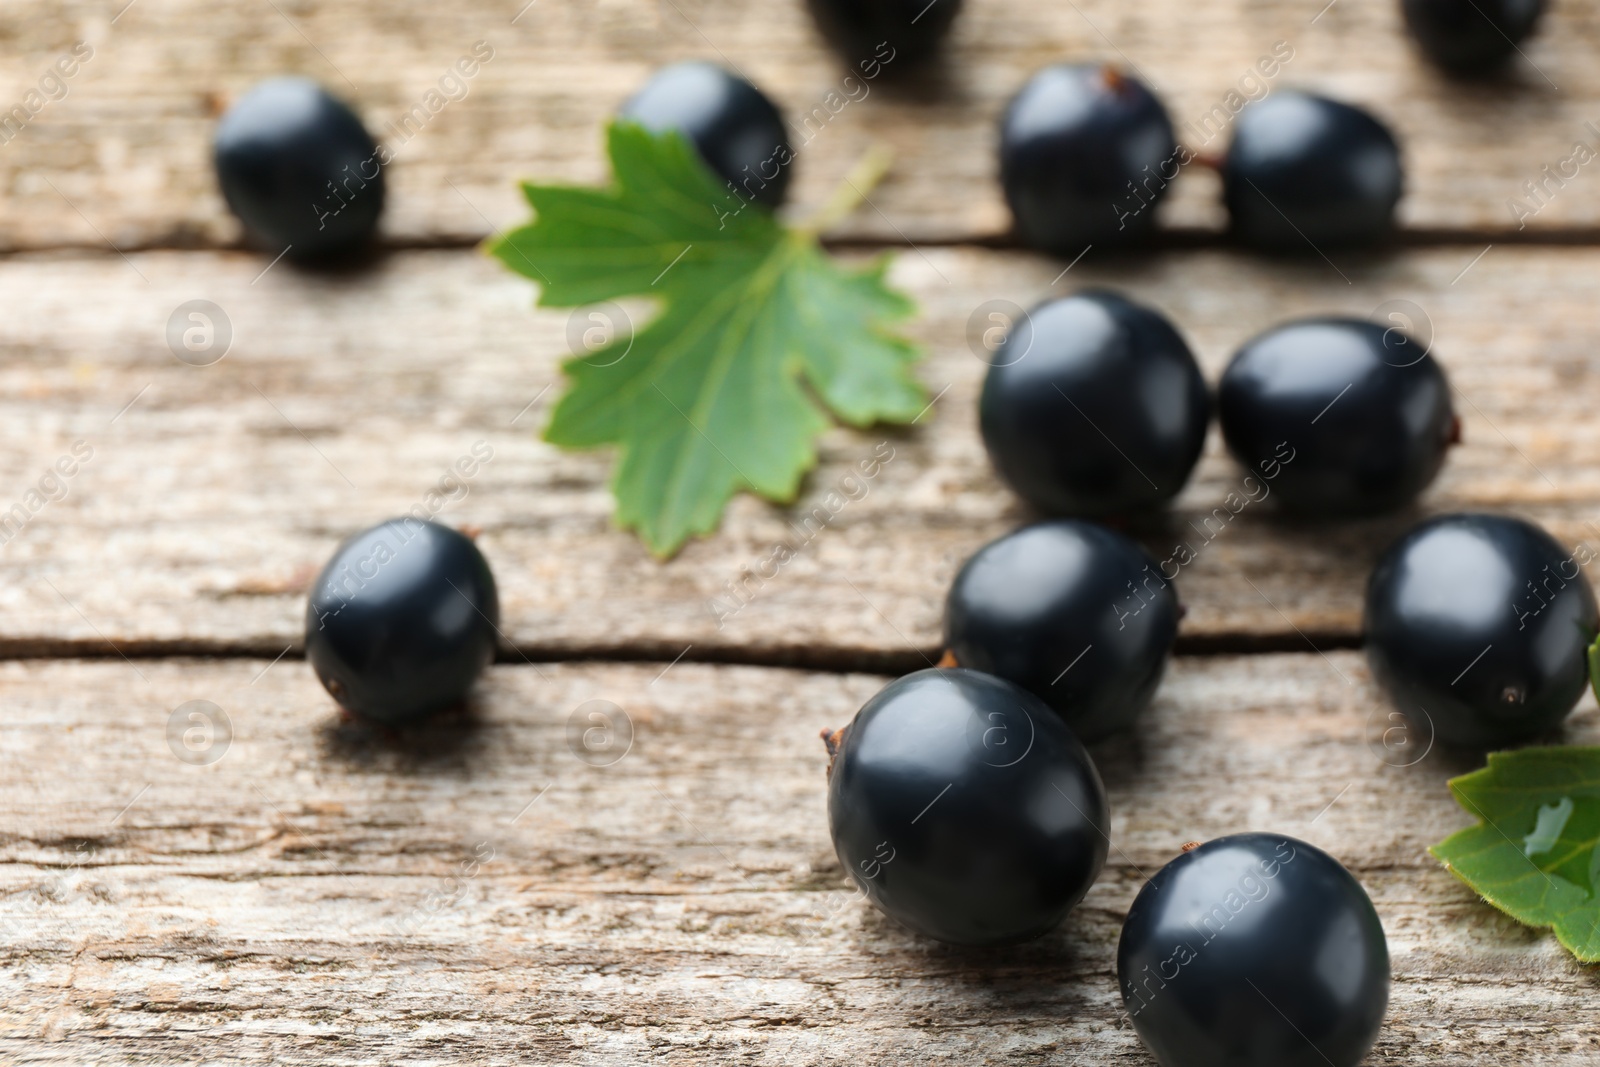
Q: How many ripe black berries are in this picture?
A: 13